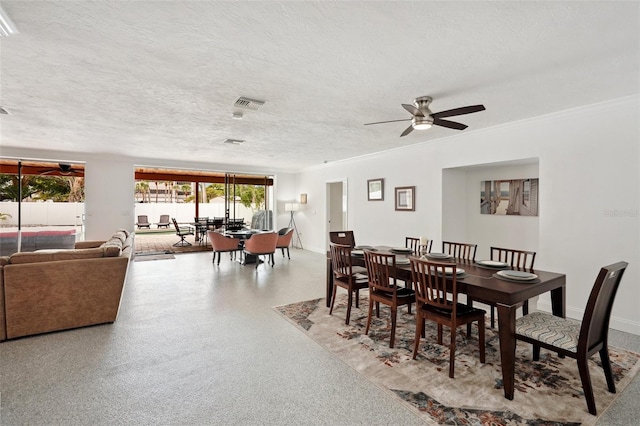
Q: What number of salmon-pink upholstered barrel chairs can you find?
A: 3